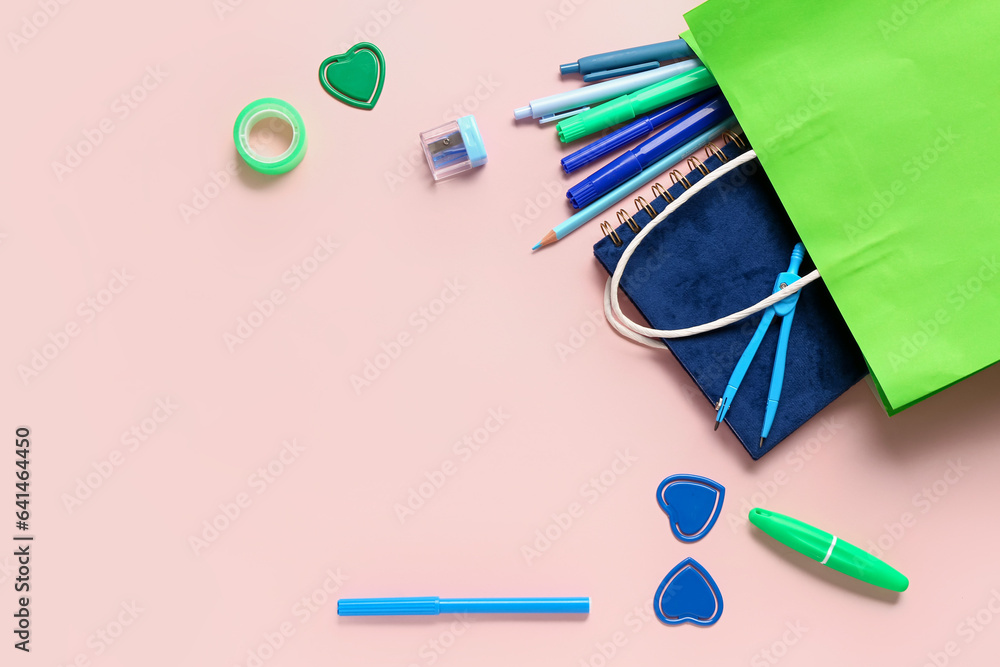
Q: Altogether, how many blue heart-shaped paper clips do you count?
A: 2